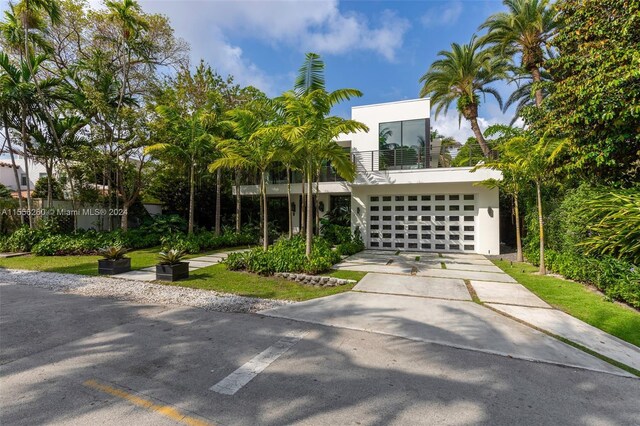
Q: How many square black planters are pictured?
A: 2